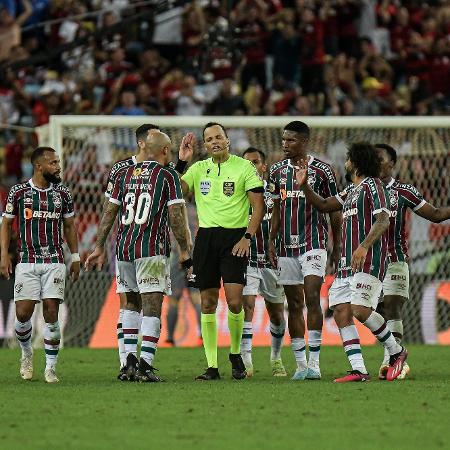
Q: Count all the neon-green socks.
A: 2